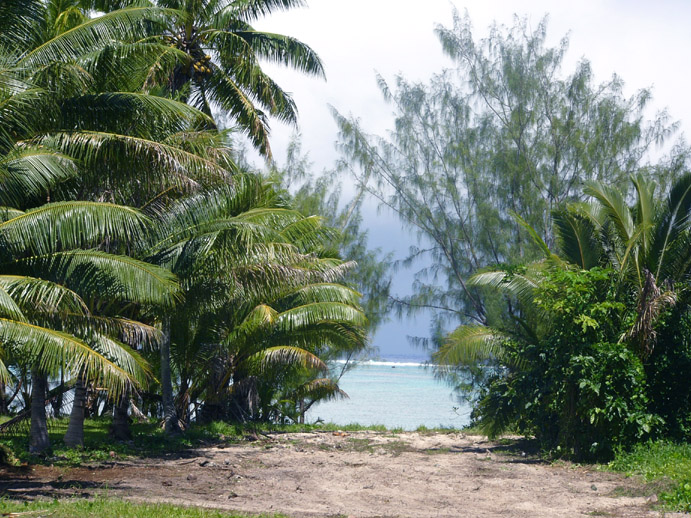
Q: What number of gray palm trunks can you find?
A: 4